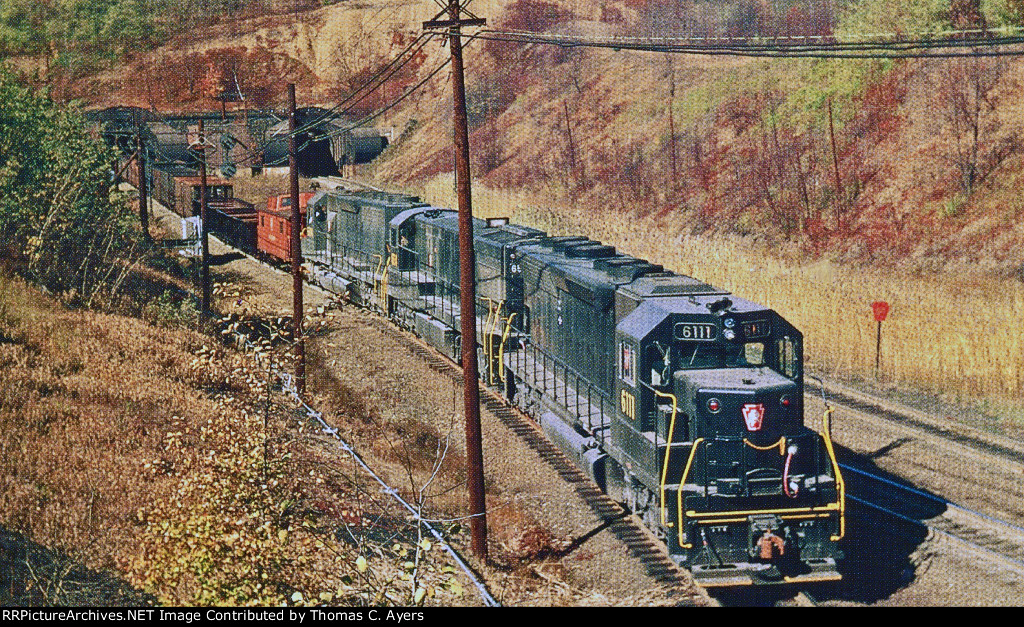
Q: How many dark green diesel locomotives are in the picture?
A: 3